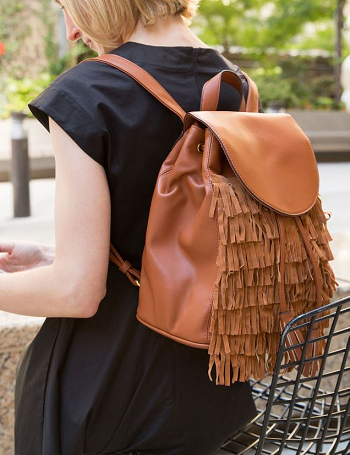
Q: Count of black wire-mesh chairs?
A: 1